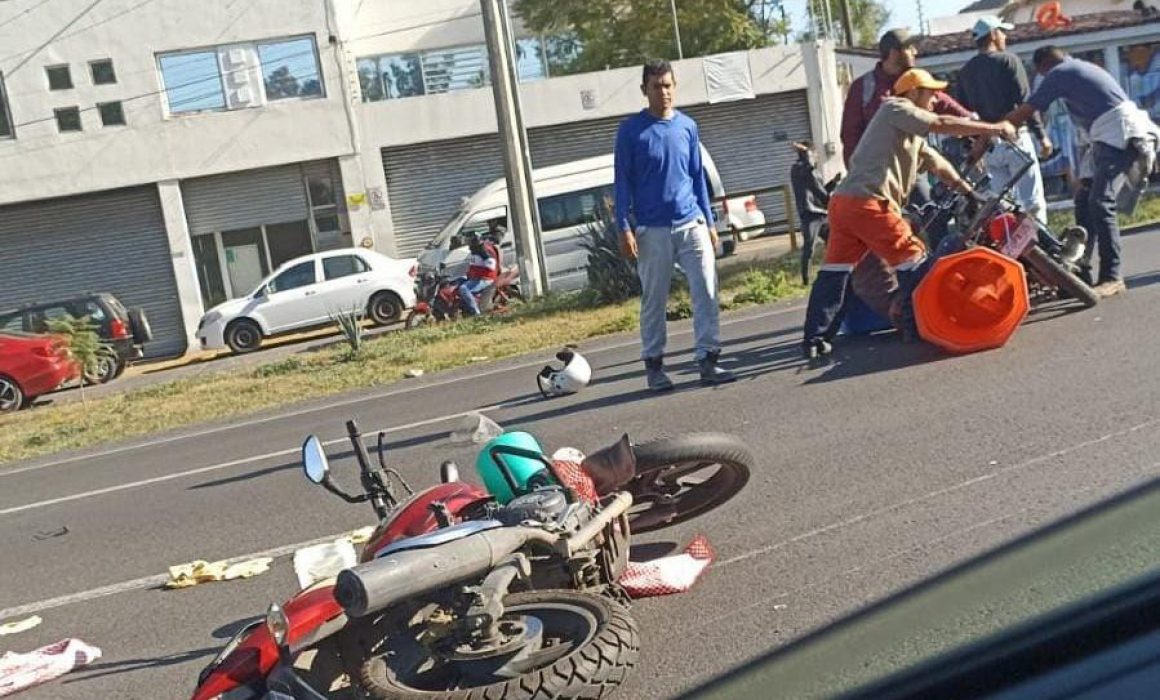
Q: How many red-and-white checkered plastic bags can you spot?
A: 2